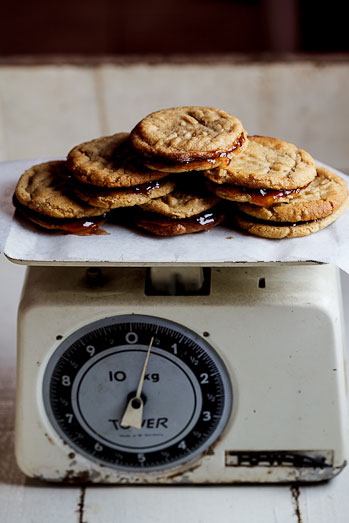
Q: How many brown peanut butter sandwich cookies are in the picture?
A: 6